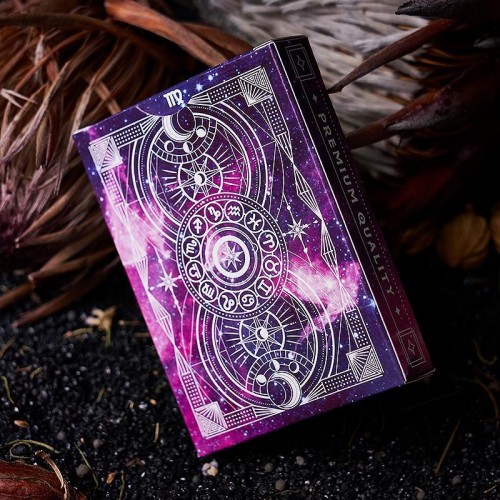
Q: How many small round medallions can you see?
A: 12